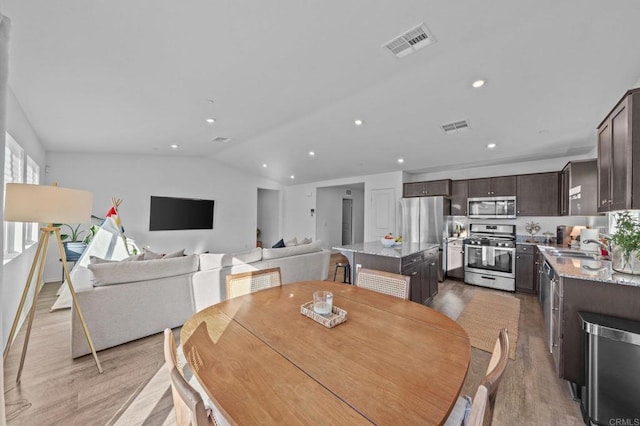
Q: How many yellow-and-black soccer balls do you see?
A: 0